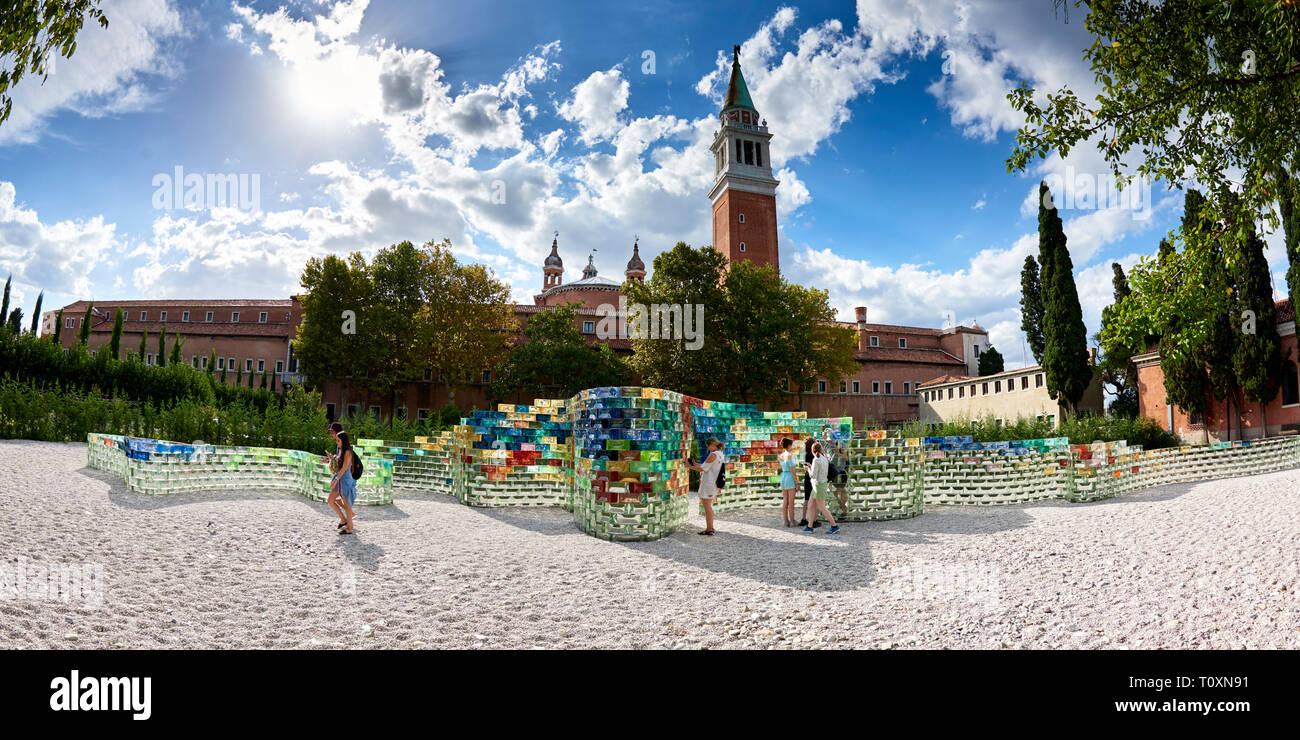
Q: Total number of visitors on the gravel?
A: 6